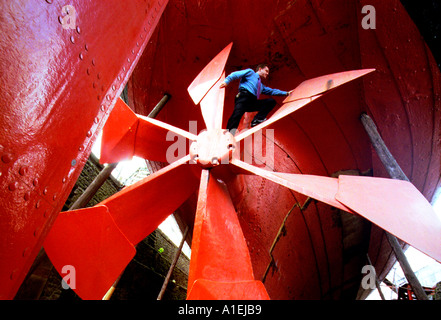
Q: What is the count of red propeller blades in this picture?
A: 6